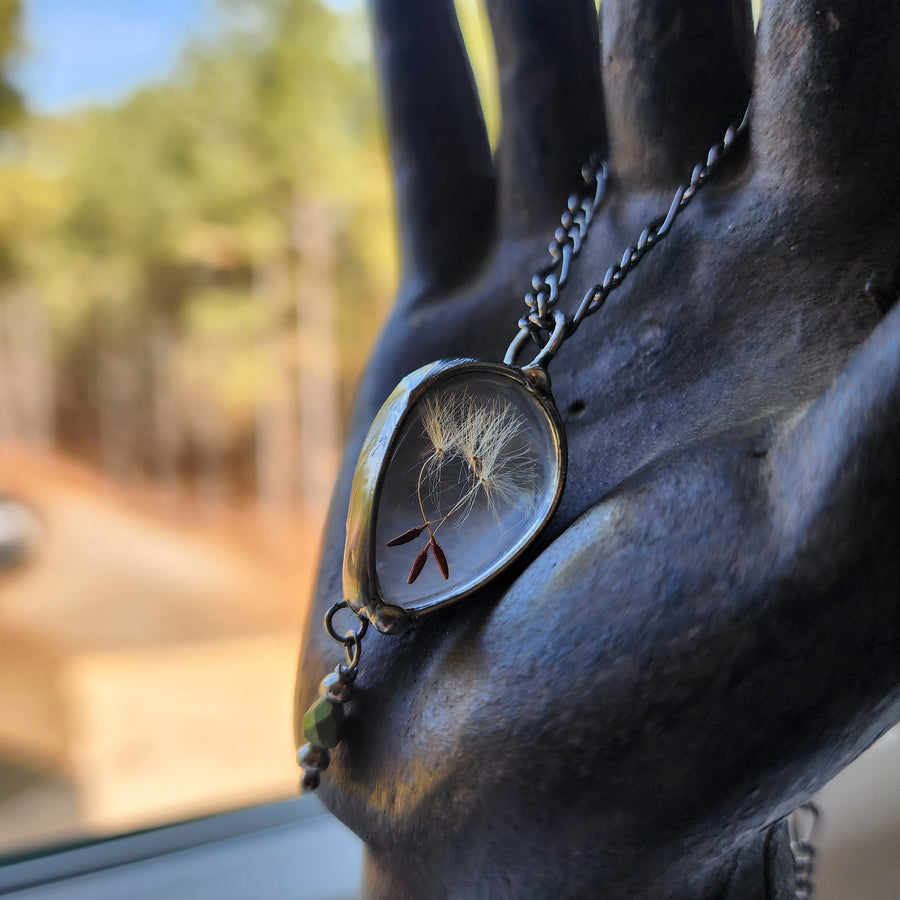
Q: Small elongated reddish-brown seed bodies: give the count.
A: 3